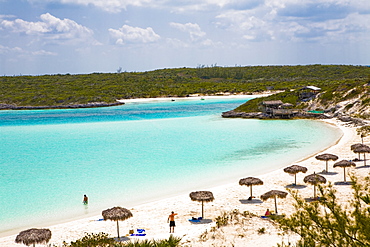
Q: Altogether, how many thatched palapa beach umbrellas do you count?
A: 11